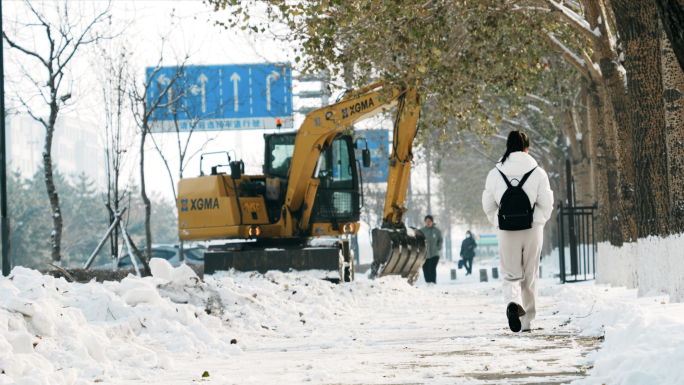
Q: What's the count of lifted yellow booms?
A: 1